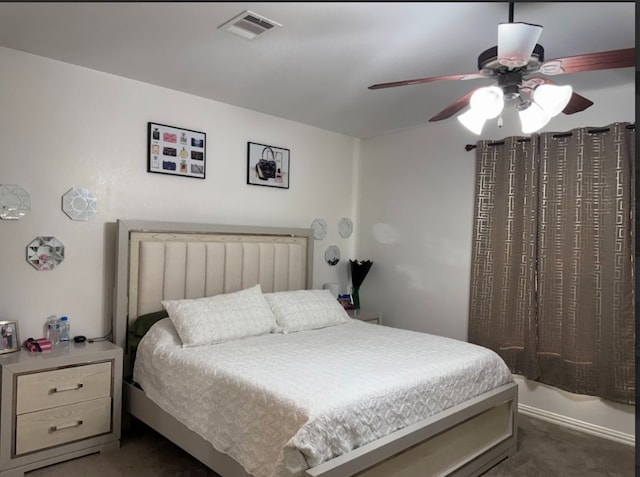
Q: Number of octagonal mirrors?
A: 6